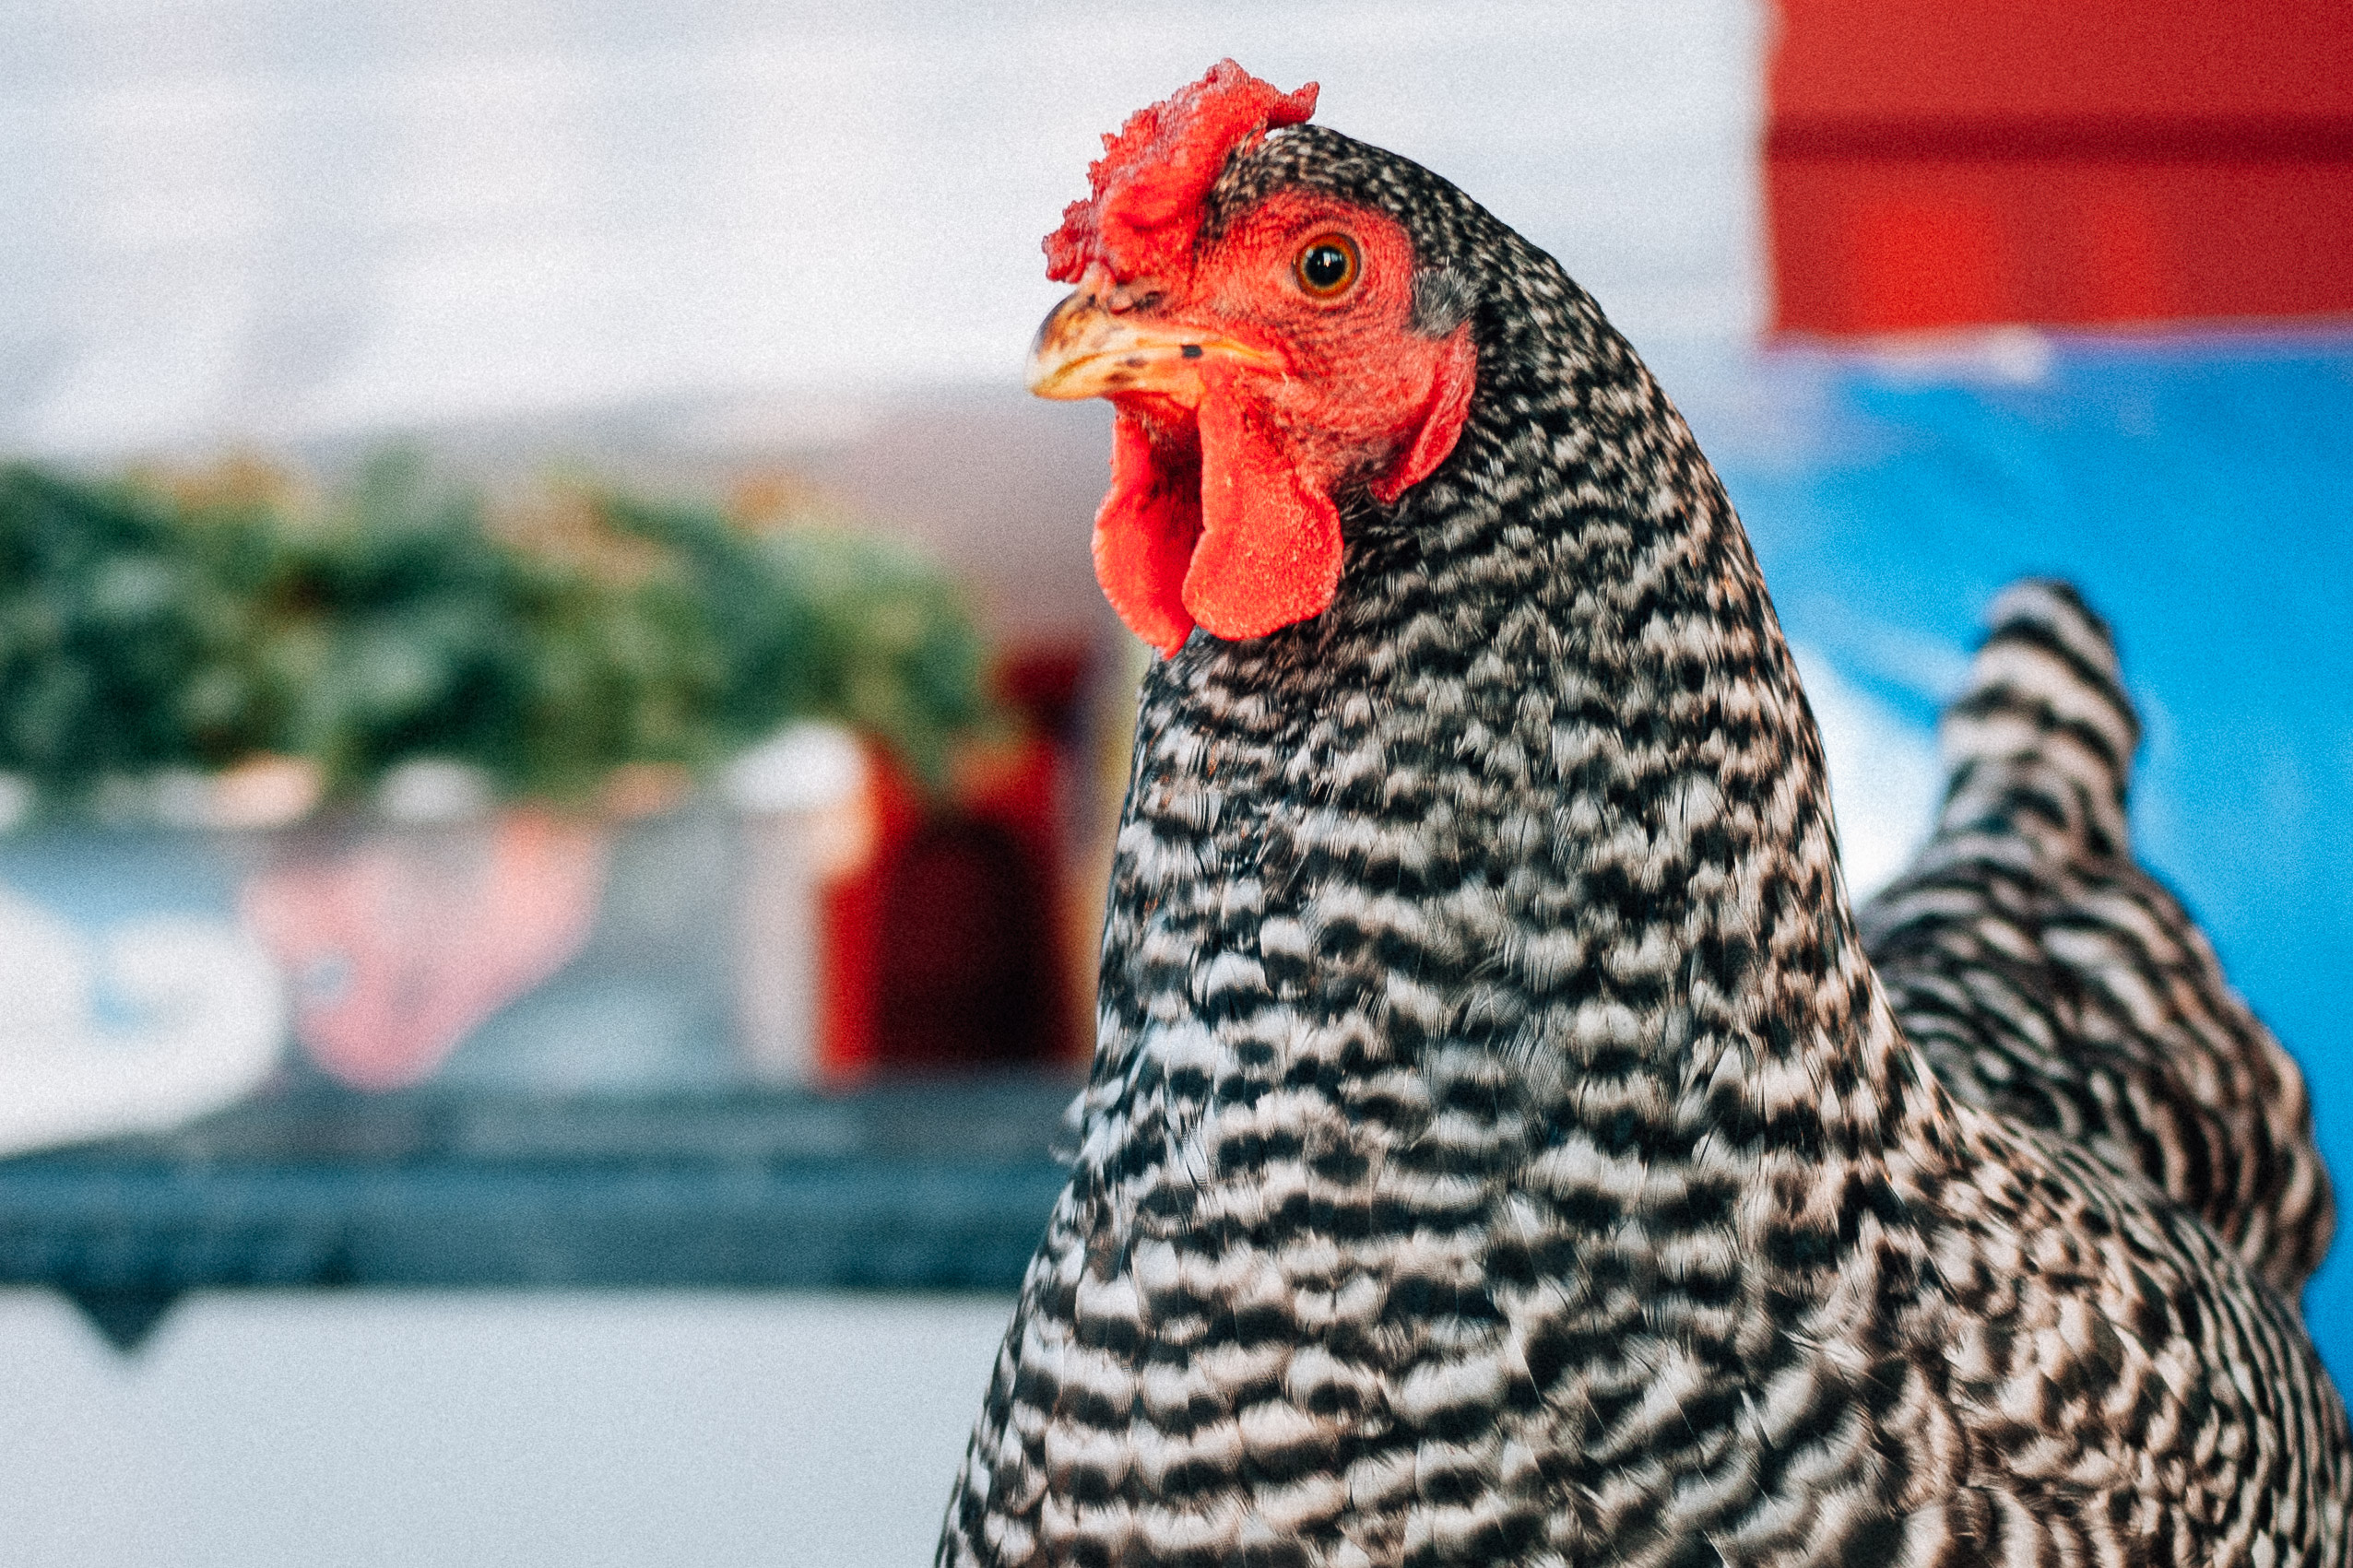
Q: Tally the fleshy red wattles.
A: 2